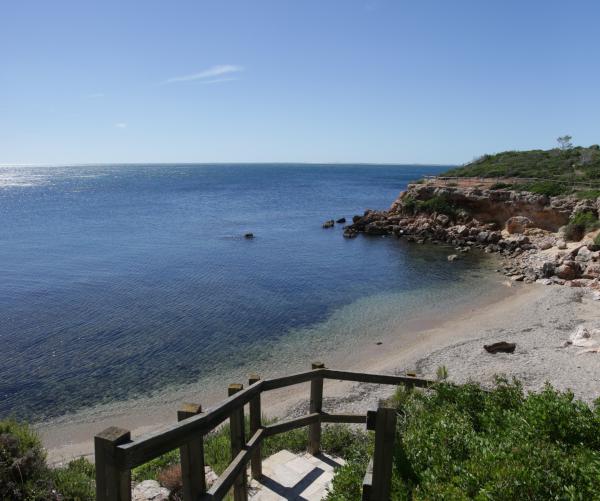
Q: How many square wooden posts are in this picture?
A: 7